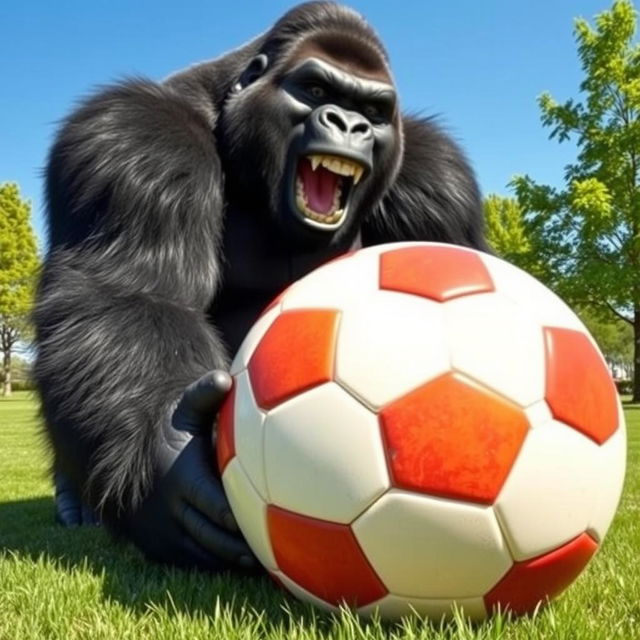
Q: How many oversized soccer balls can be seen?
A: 1